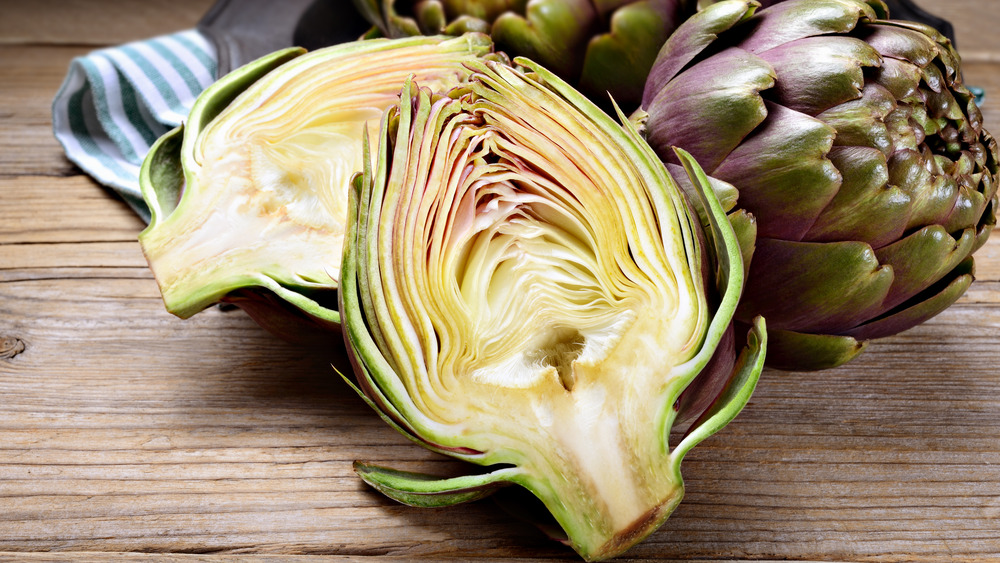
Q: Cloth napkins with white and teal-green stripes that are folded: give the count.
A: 1